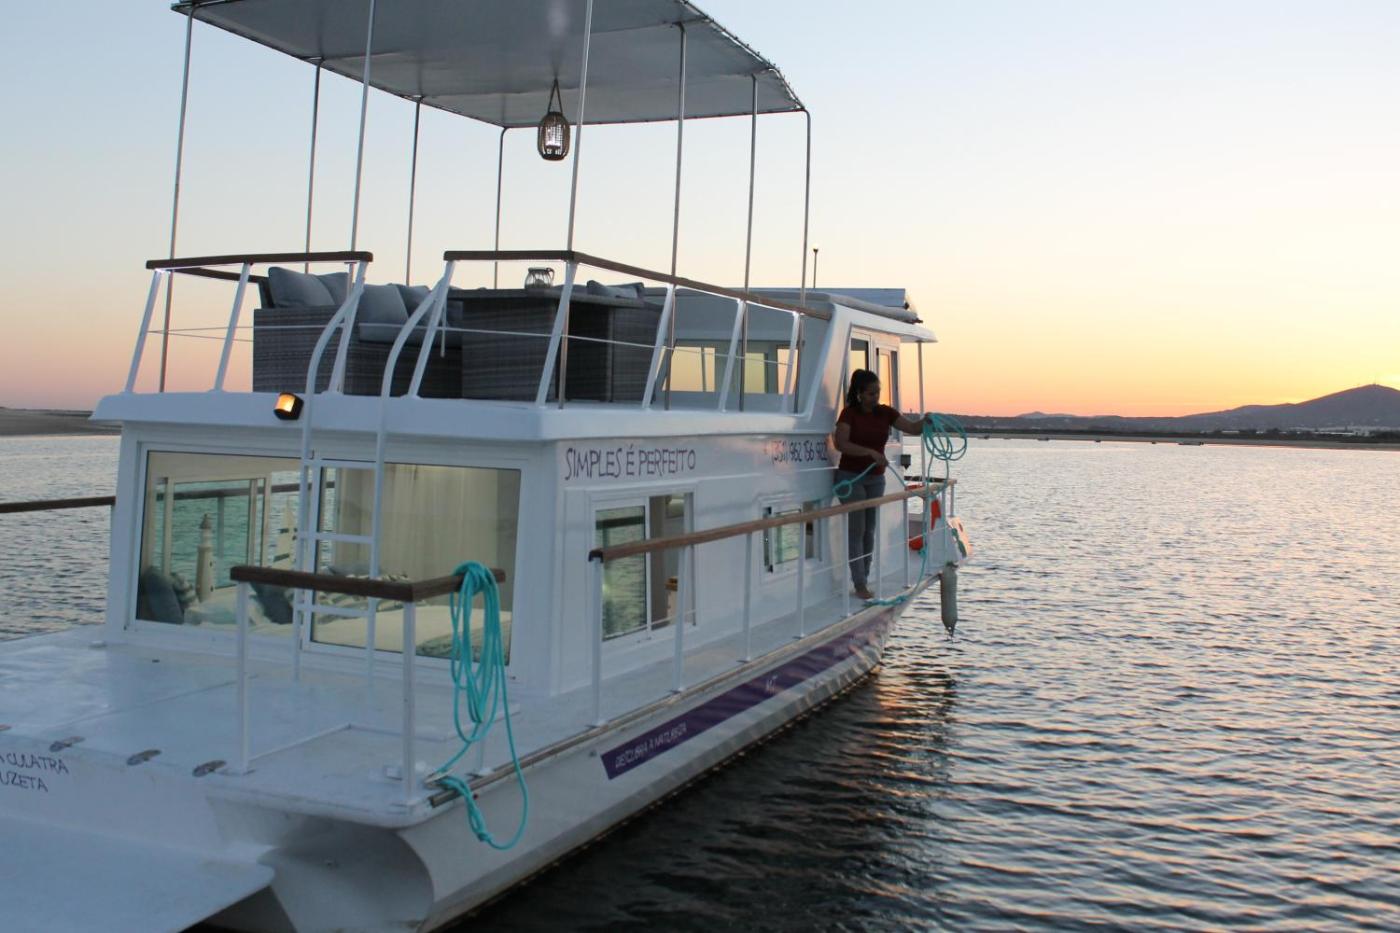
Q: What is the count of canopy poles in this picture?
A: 9